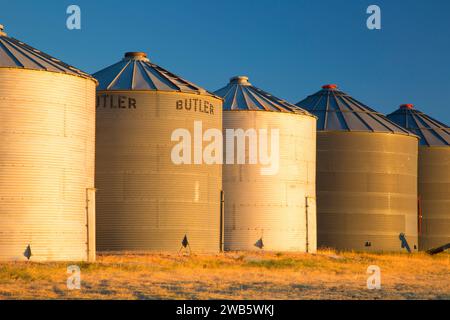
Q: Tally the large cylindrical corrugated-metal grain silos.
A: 5